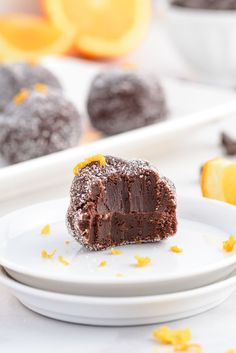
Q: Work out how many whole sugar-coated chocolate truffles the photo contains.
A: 3